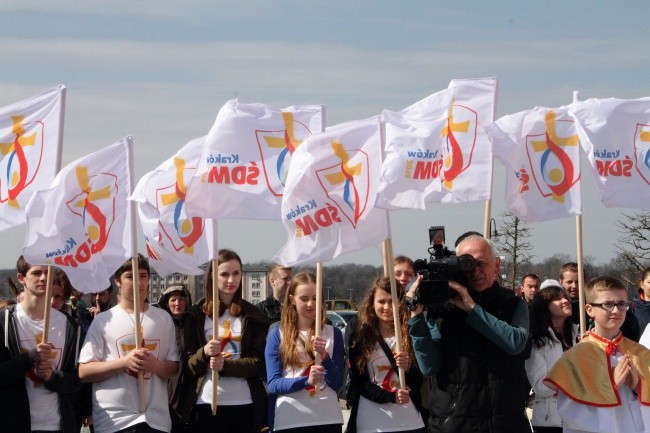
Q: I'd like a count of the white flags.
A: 8